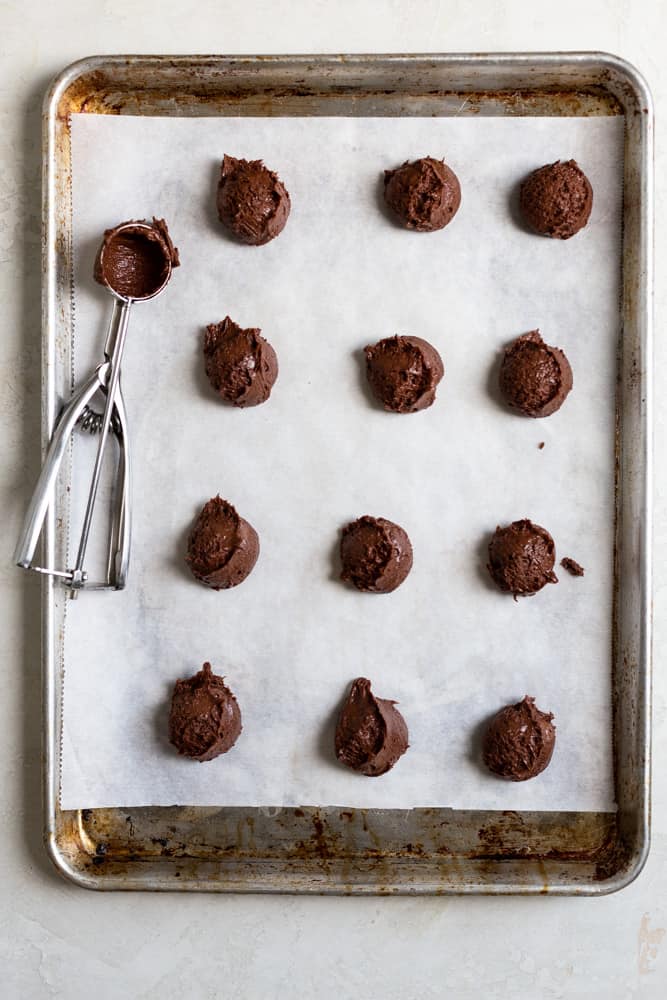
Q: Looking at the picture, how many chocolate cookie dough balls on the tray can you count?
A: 12